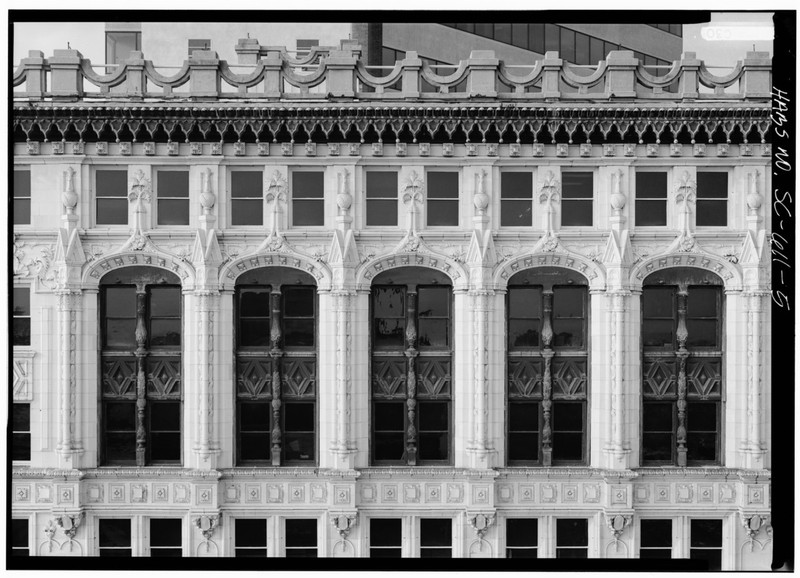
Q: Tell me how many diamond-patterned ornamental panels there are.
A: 10